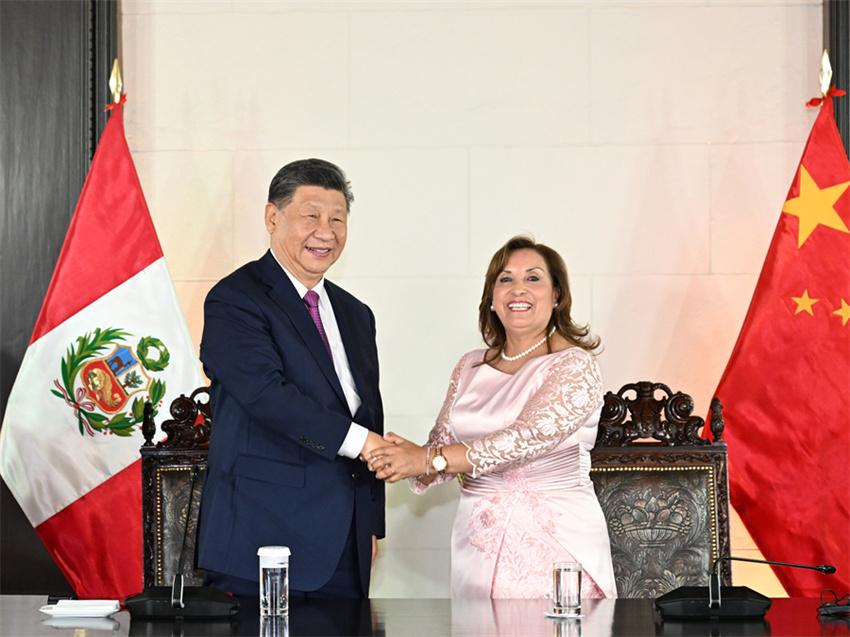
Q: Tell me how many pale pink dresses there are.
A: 1